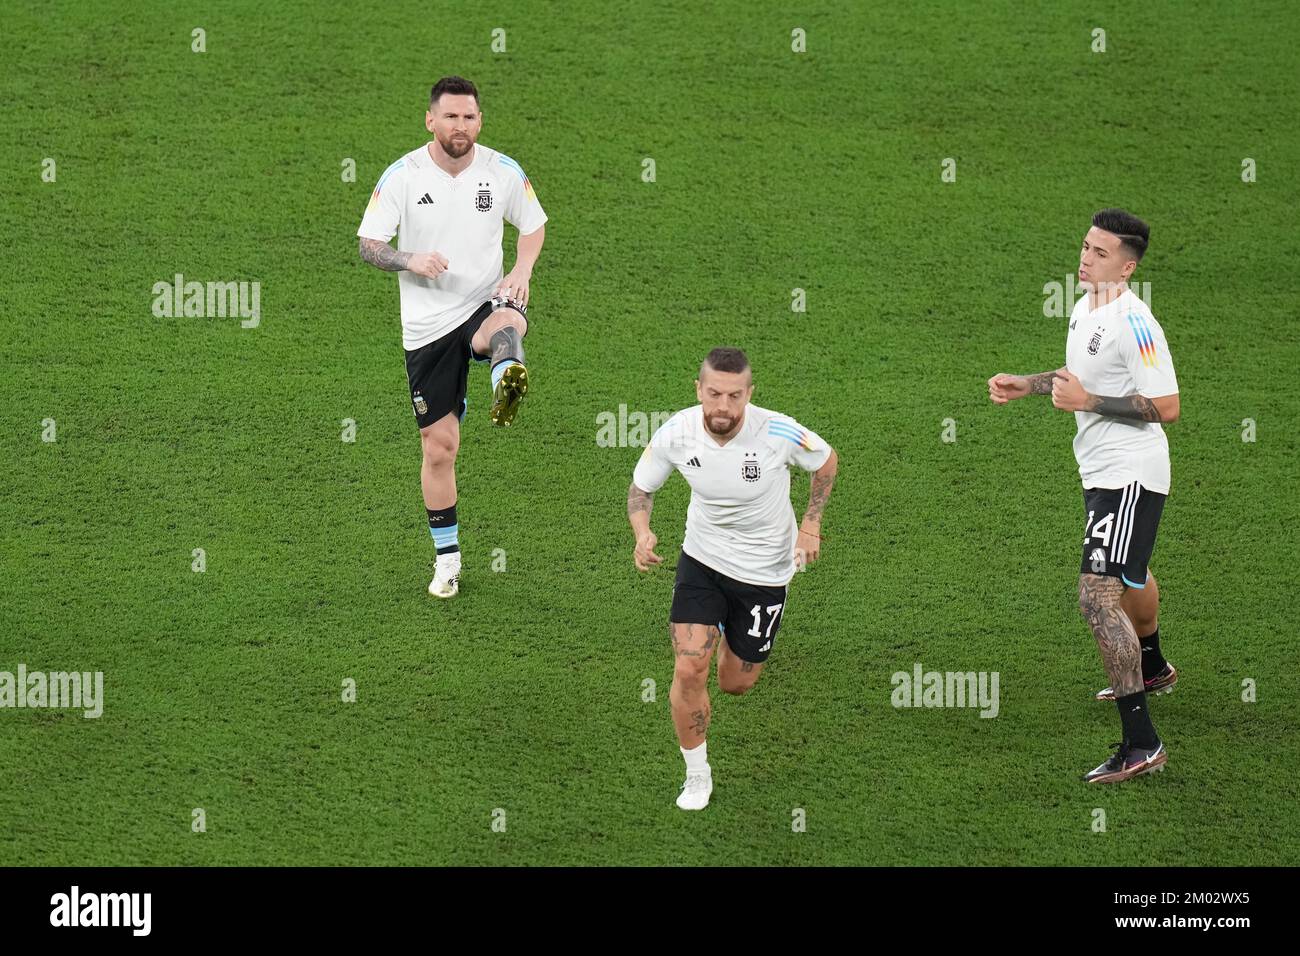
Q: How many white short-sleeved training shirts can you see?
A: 3